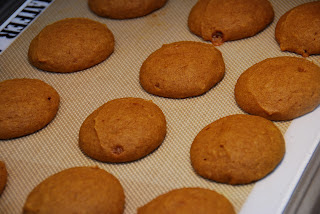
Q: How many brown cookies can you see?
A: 12